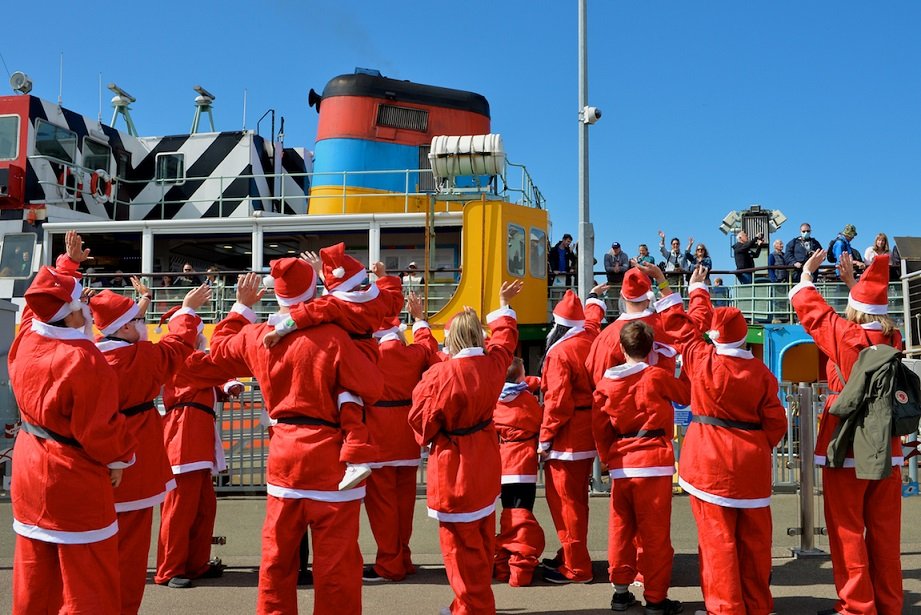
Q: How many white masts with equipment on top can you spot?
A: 2